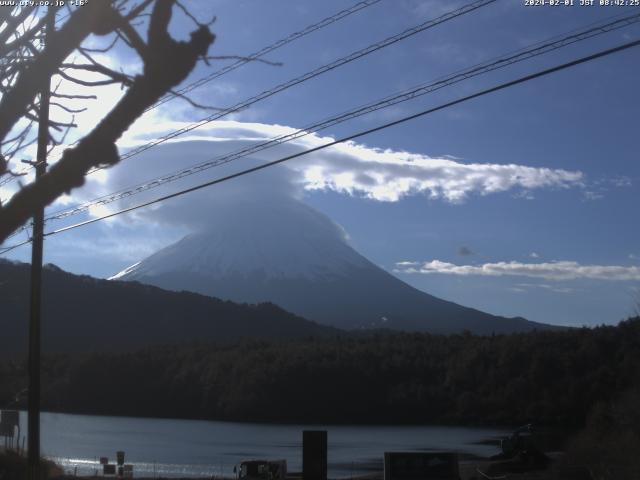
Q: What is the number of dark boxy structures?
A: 2